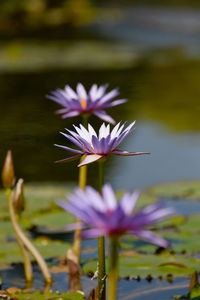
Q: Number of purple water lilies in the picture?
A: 3